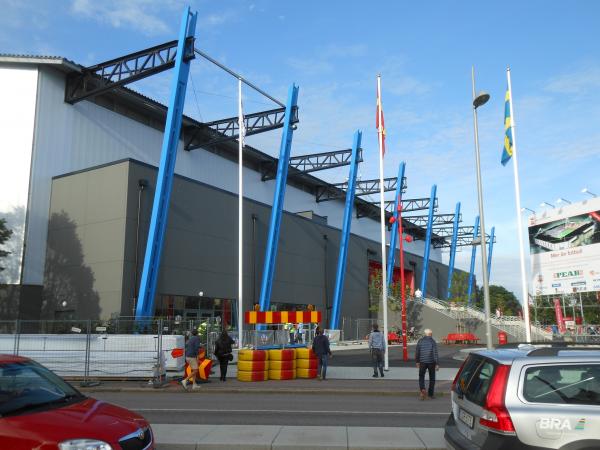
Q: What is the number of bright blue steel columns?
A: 8